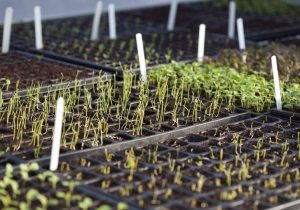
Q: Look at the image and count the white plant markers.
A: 11